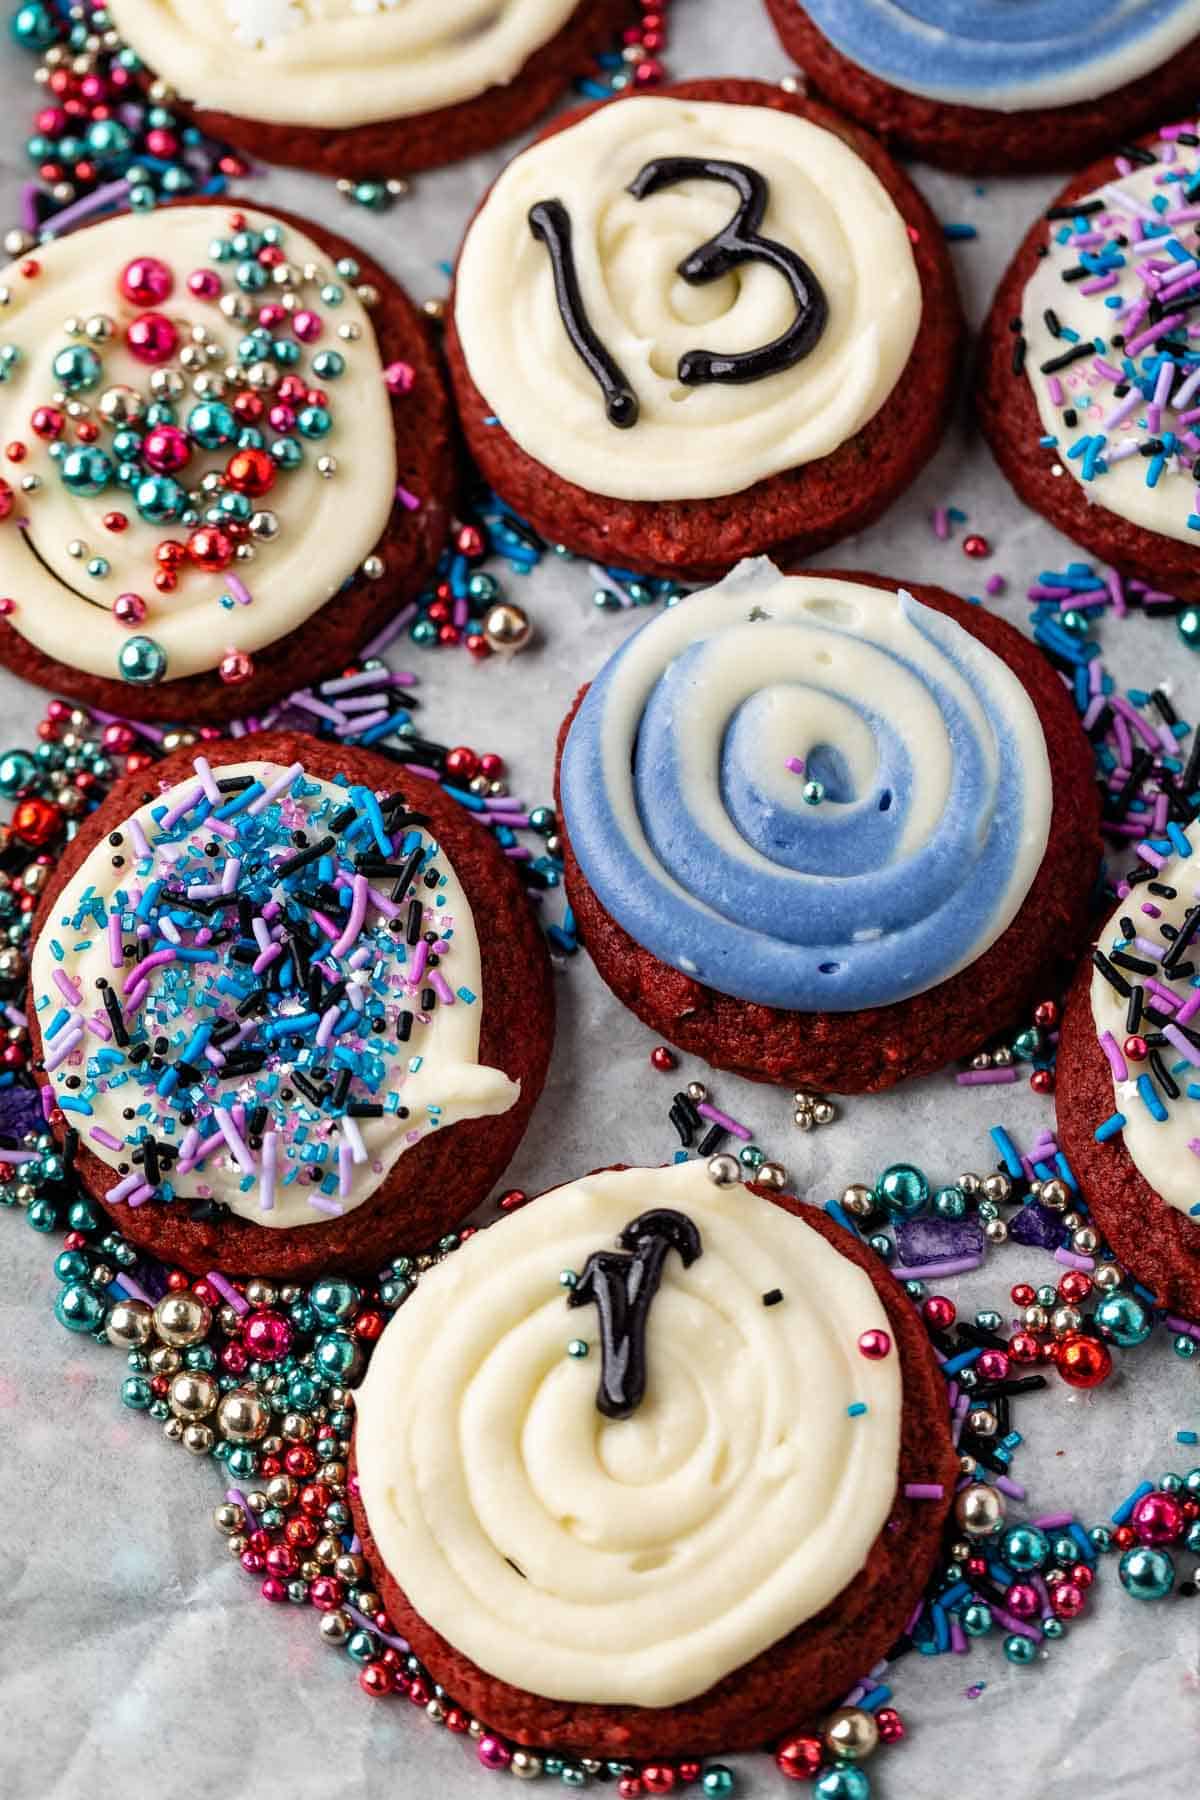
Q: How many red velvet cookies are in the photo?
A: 9